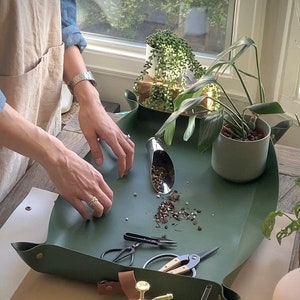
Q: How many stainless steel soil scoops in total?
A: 1